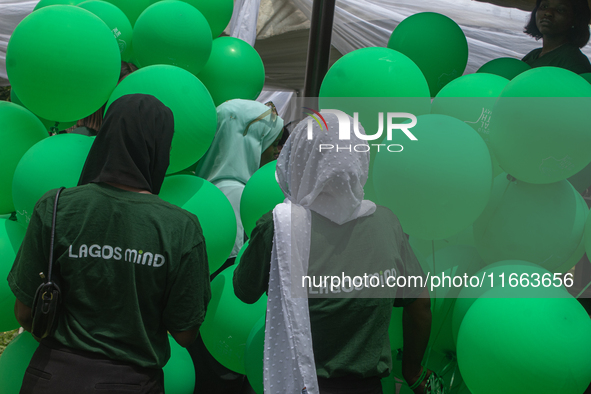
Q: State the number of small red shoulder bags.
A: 0